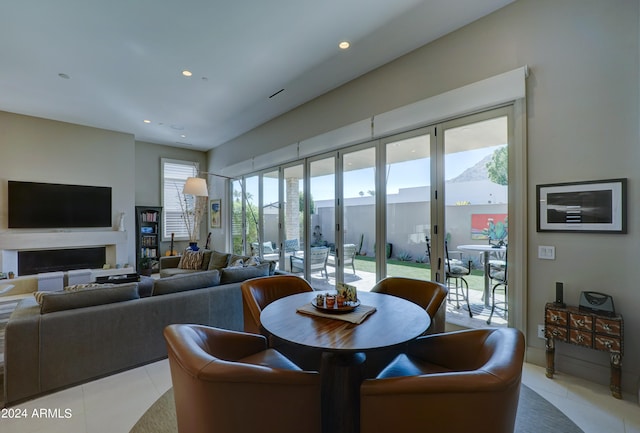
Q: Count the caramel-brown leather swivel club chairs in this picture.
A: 4